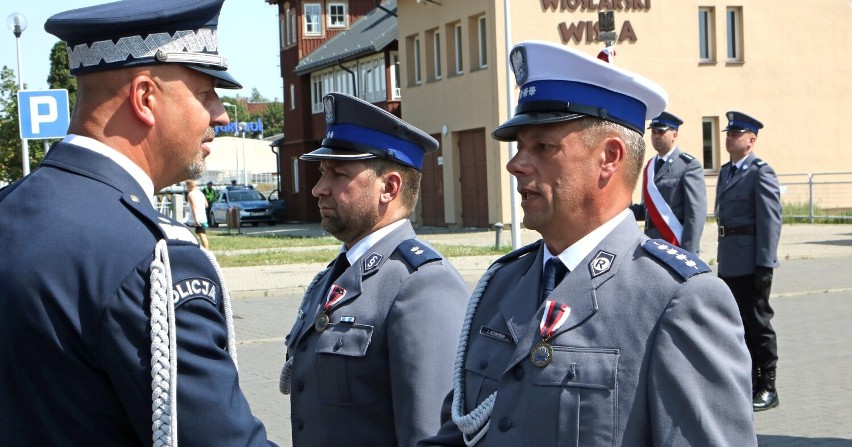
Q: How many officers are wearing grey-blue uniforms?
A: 4